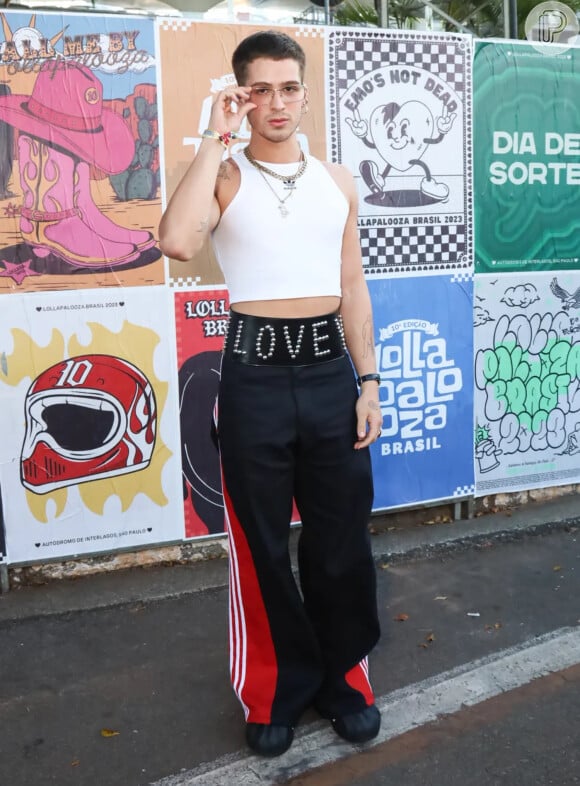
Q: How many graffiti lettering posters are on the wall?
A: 1